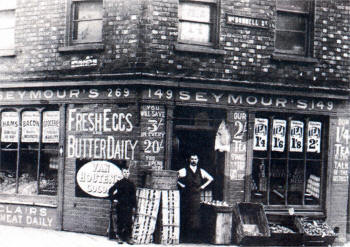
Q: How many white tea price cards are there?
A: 4